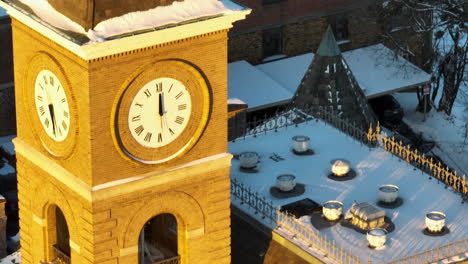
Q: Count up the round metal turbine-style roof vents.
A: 8